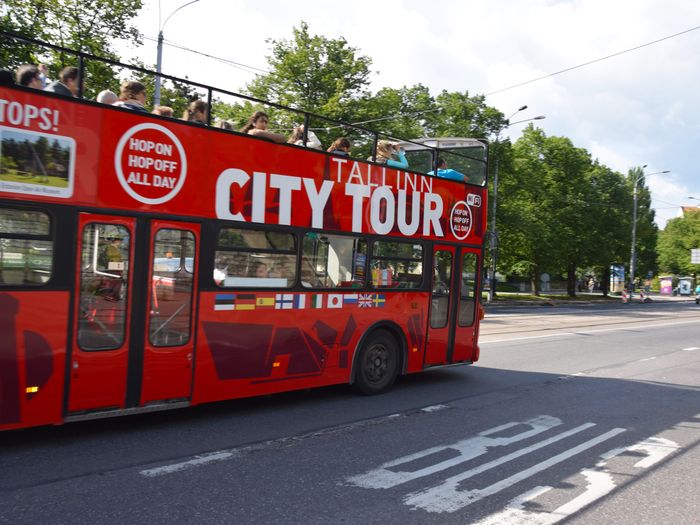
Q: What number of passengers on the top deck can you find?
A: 13